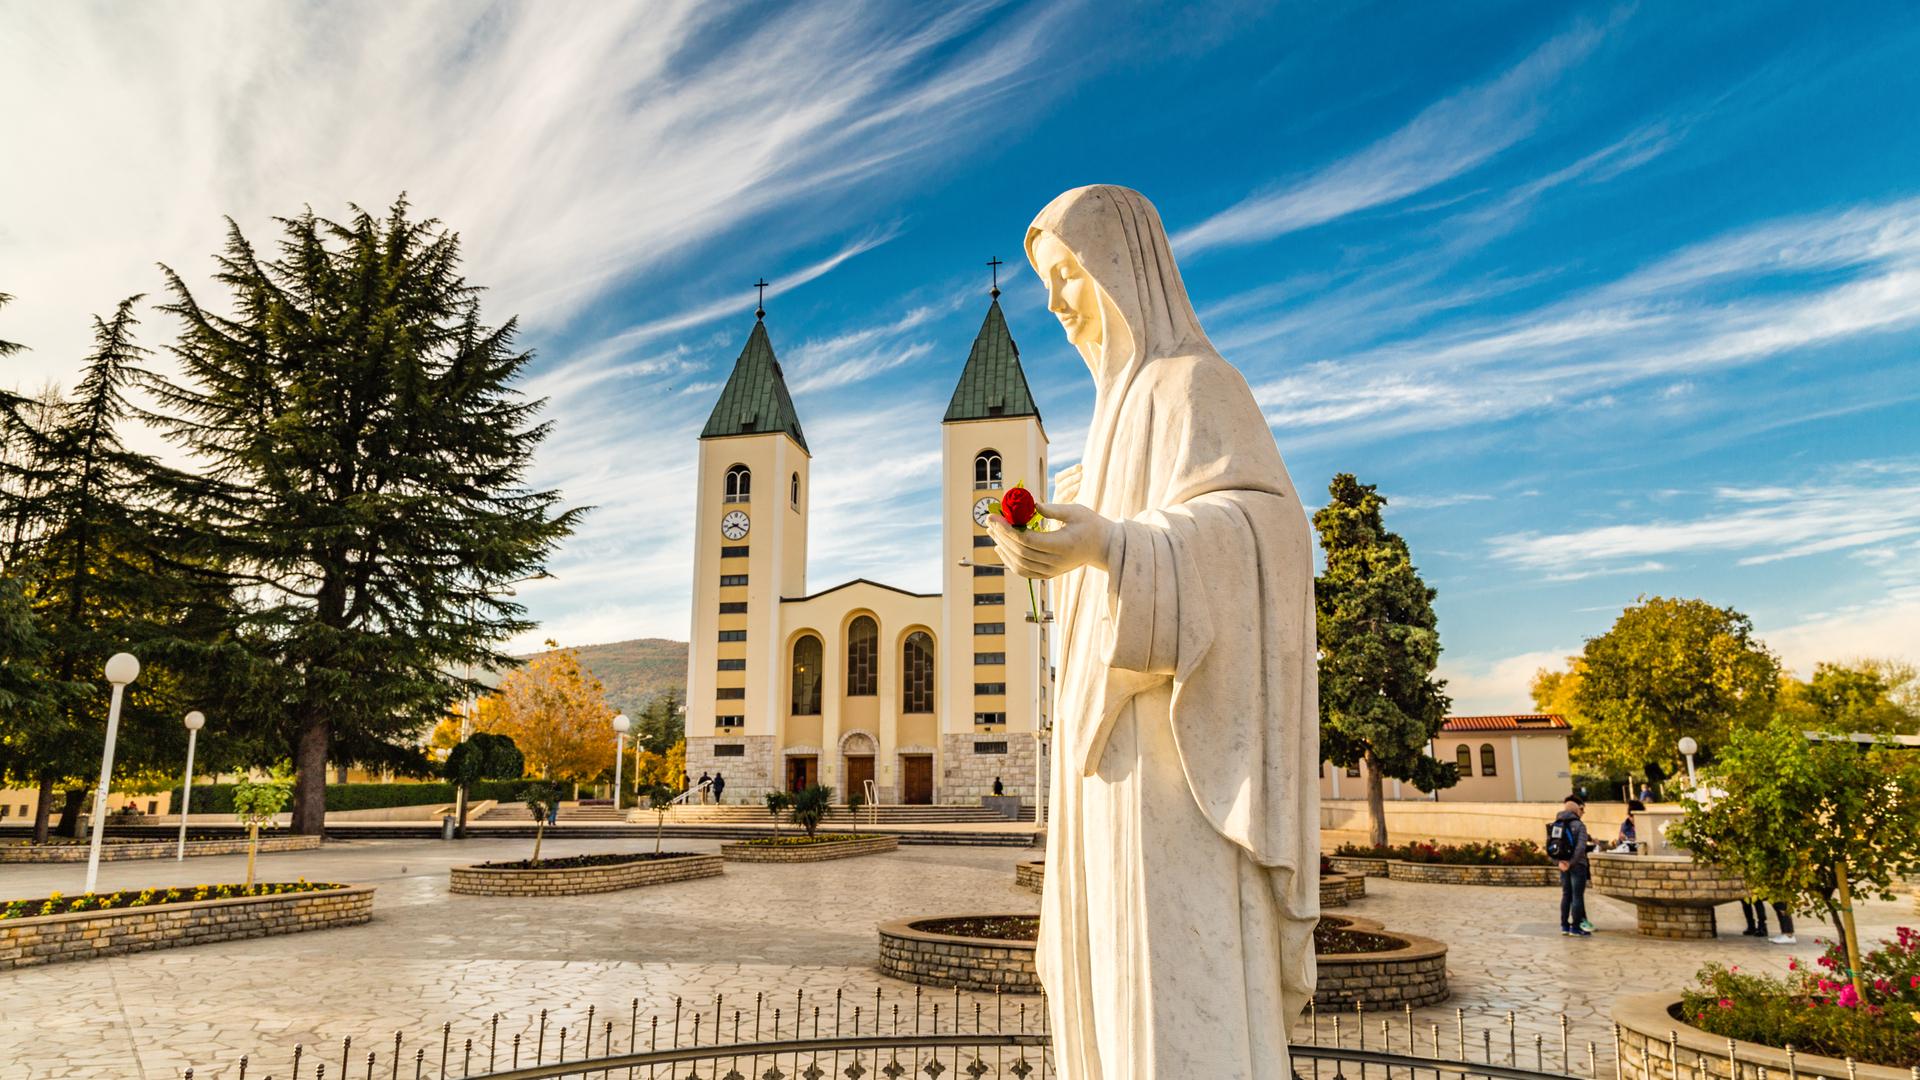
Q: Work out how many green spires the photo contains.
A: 2